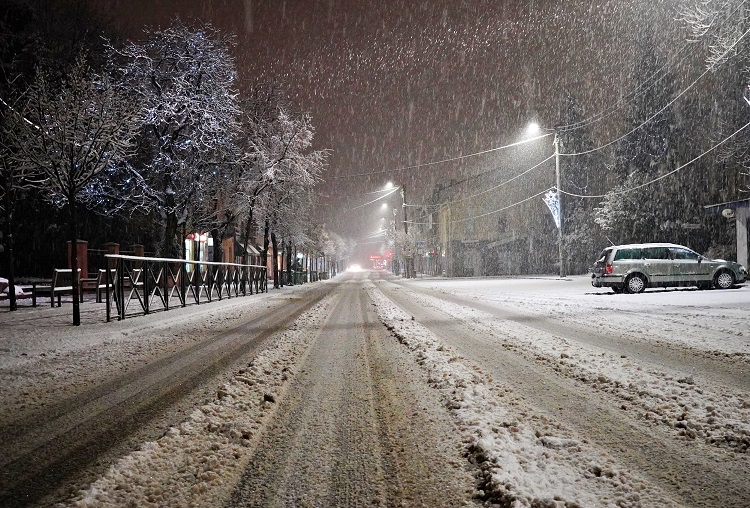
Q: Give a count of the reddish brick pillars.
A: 3